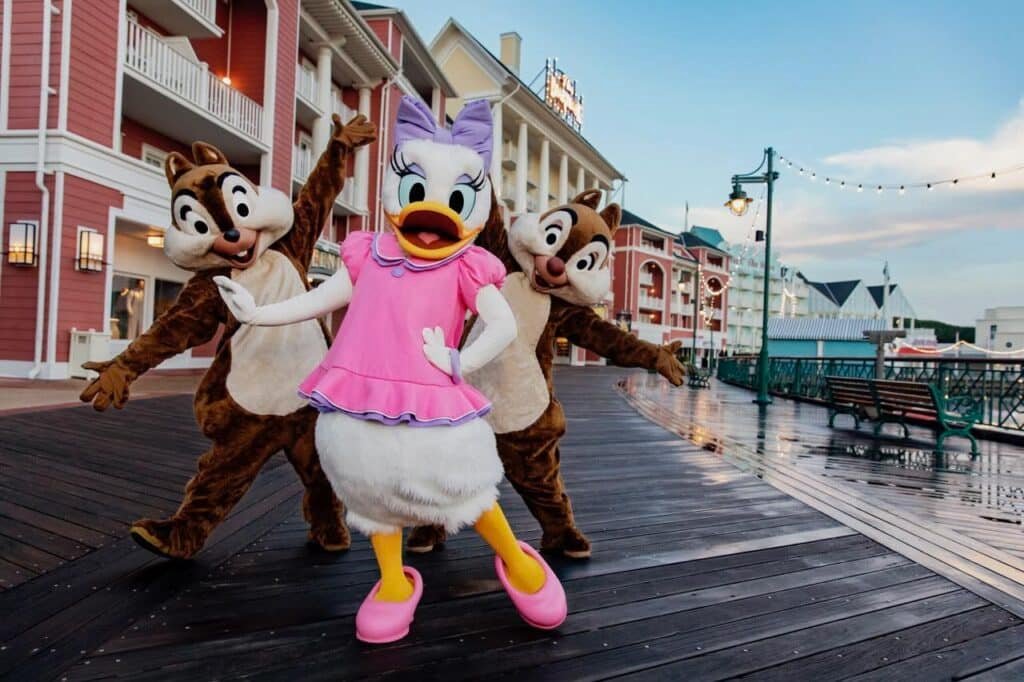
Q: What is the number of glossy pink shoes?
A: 2